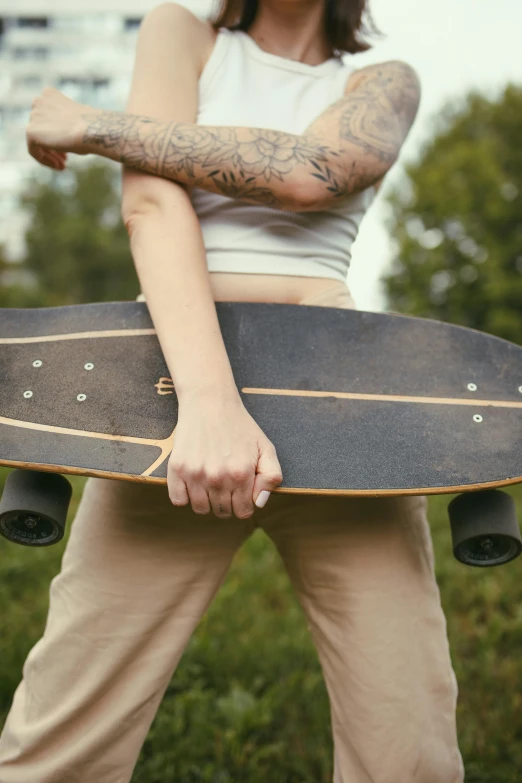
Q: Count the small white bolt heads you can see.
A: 7